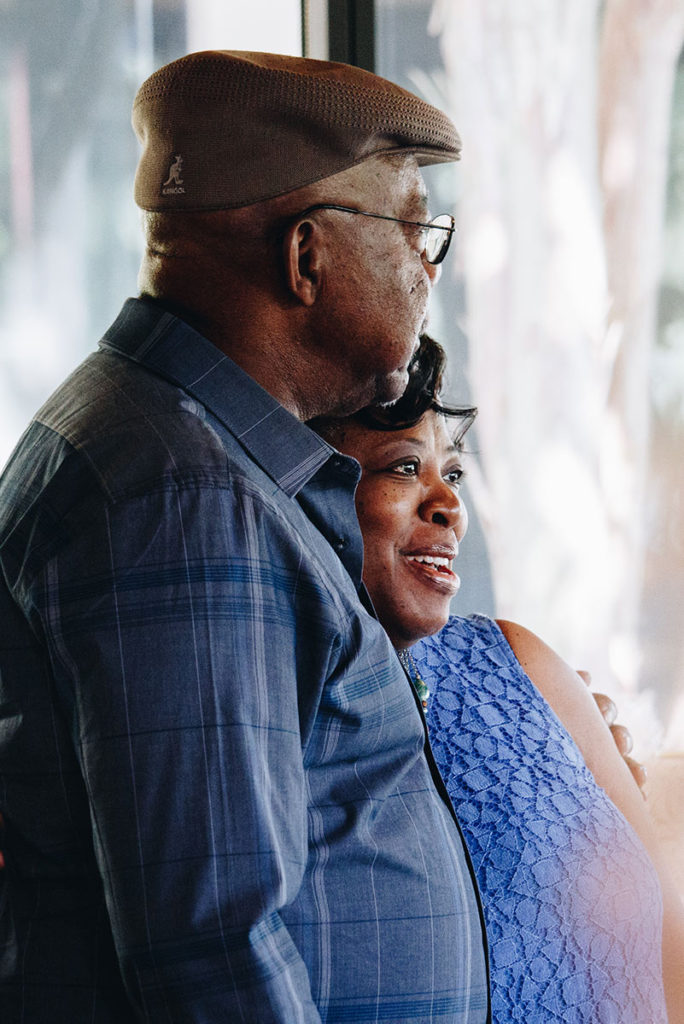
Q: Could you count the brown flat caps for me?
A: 1